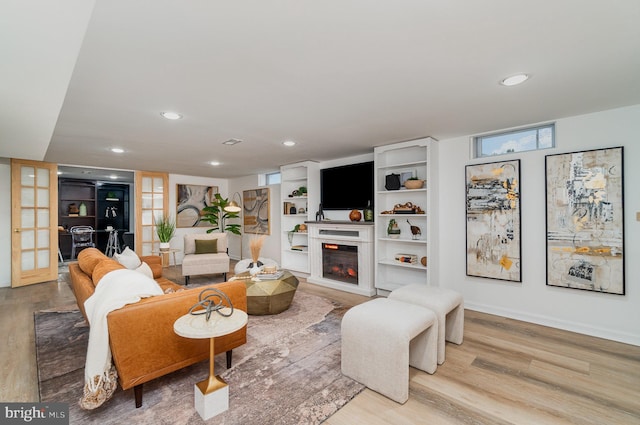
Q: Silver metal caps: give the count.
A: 0